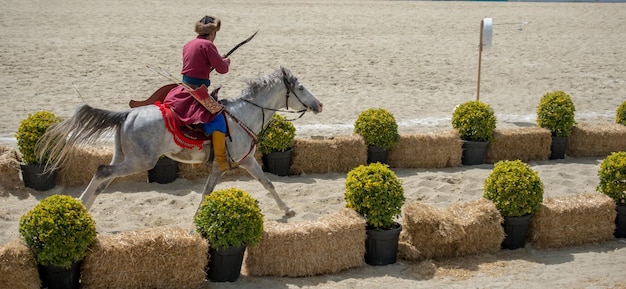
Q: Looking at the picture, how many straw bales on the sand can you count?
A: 12